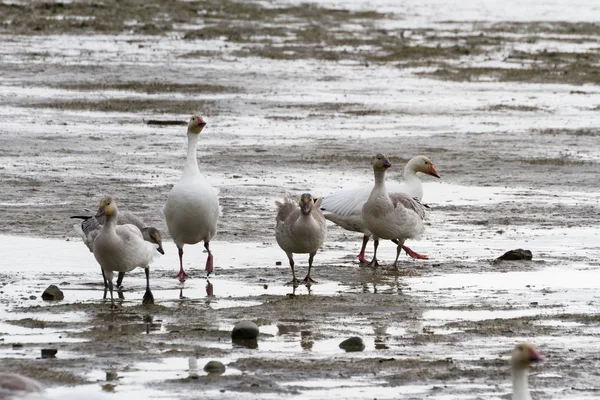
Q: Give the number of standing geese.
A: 6